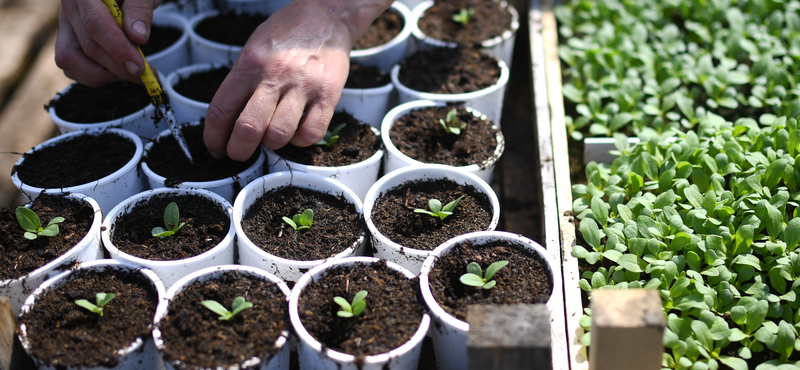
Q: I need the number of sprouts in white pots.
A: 11